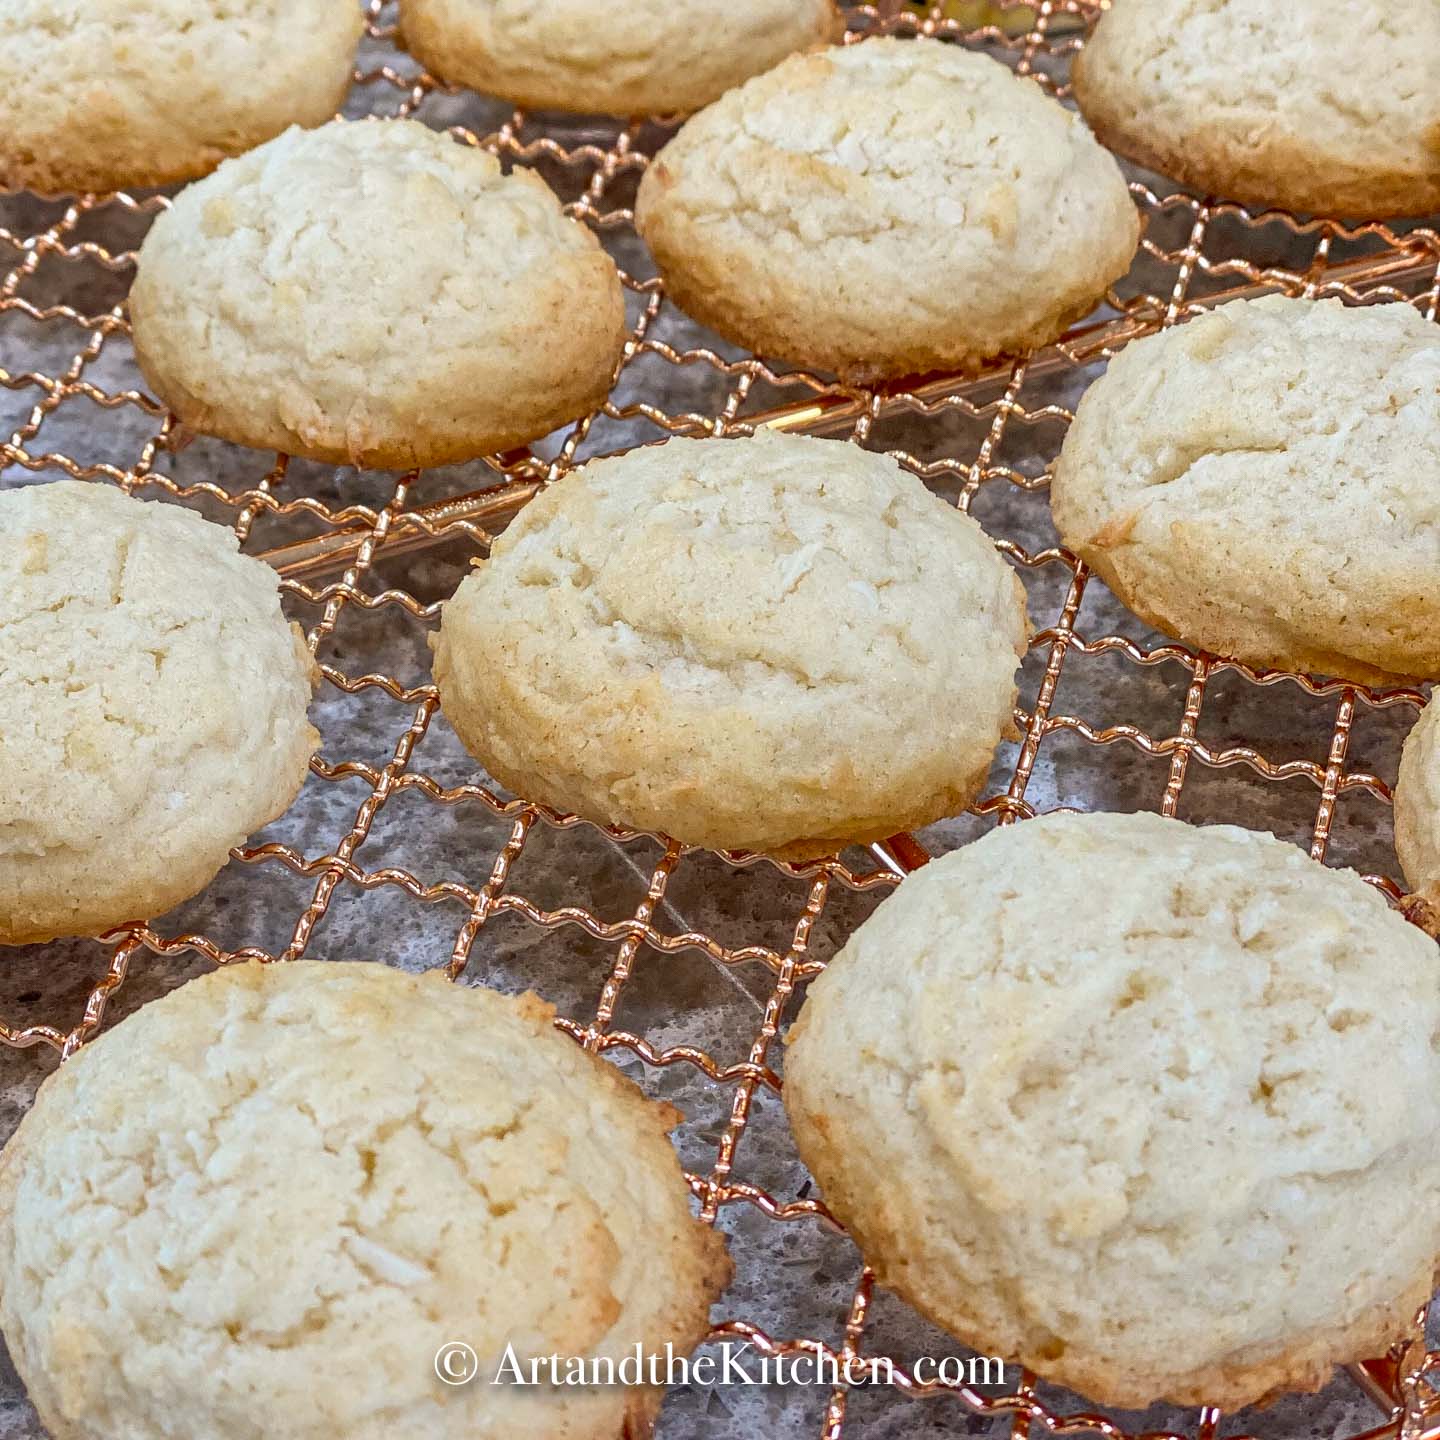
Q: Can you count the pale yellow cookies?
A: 11